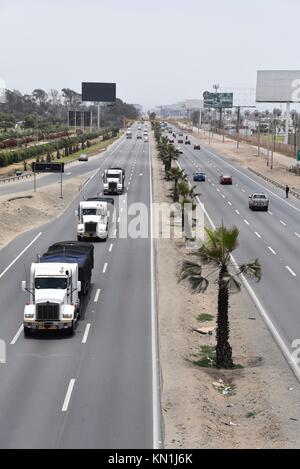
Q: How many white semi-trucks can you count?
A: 3